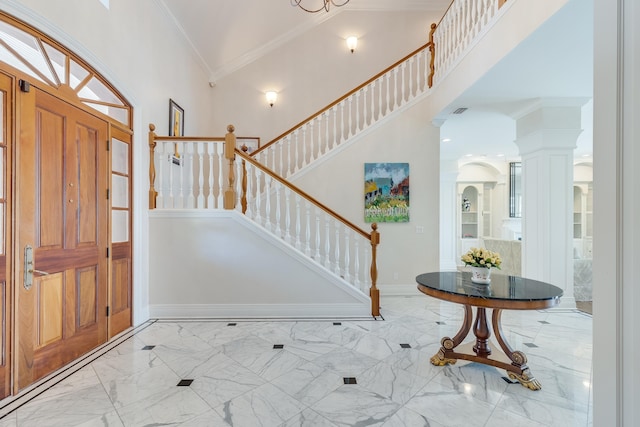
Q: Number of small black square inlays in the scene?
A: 11